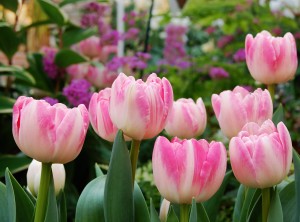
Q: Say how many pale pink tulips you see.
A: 8